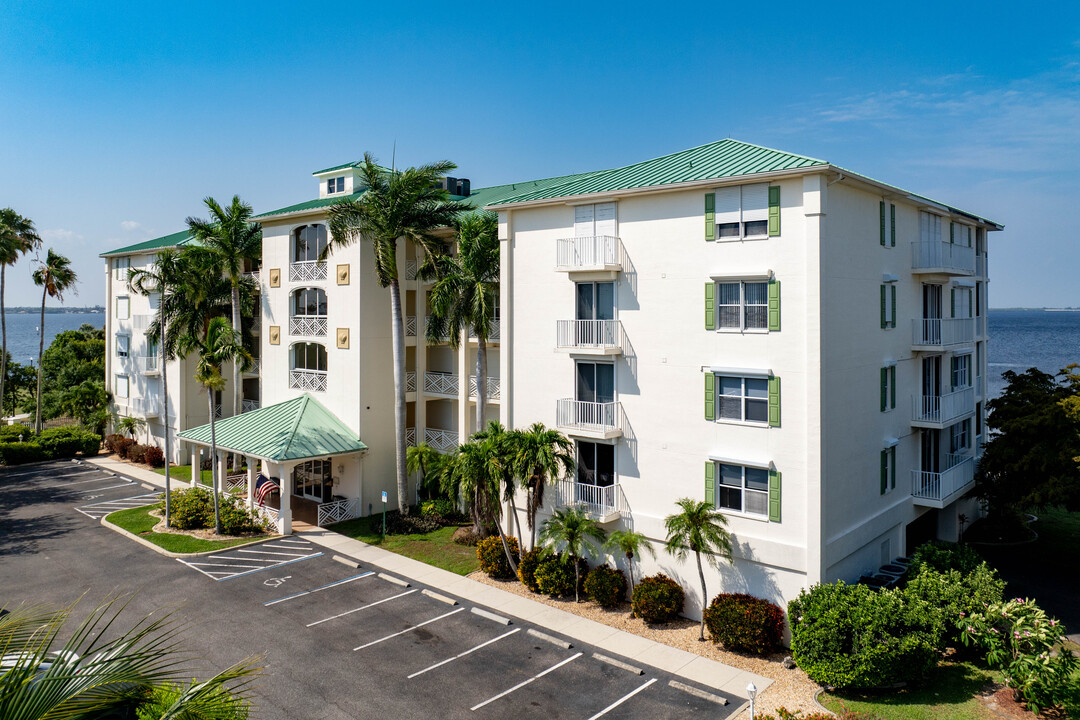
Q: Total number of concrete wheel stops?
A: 12